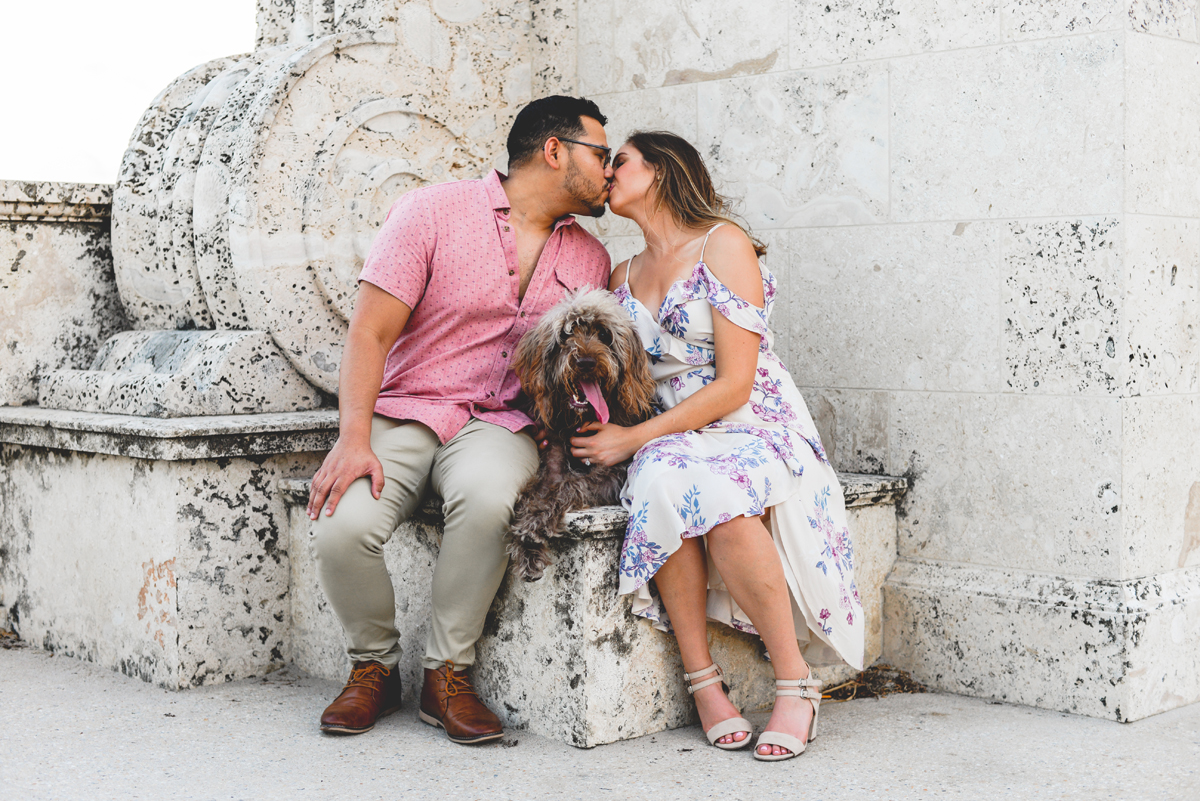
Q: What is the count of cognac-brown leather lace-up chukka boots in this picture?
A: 2